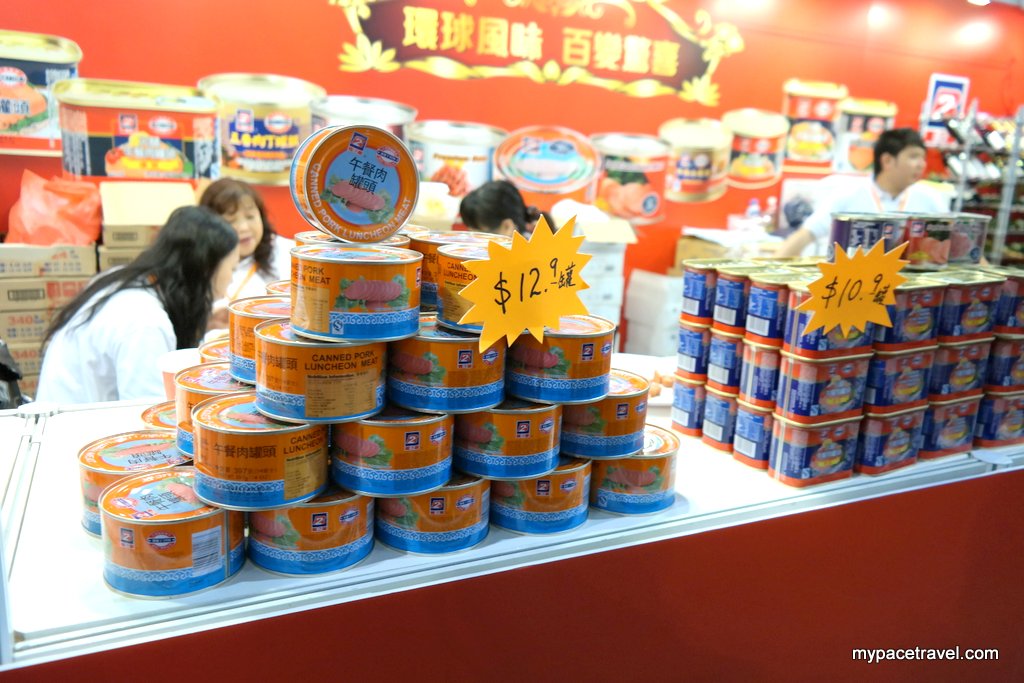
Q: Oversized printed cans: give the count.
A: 11